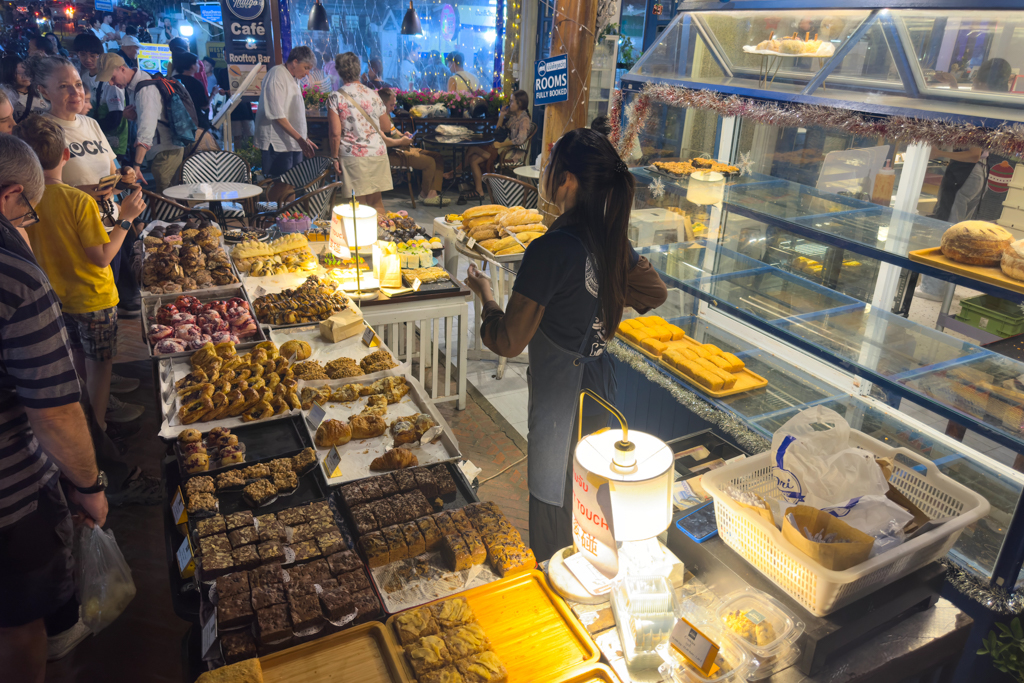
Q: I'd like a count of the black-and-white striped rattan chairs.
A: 7